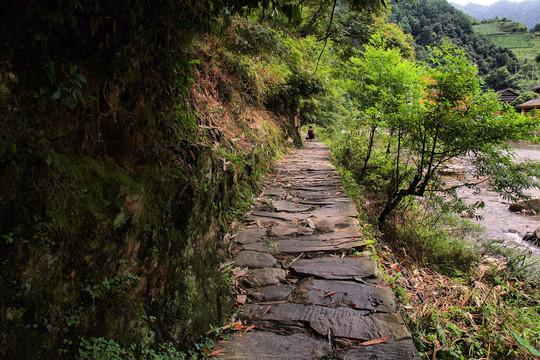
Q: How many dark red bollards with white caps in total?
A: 0